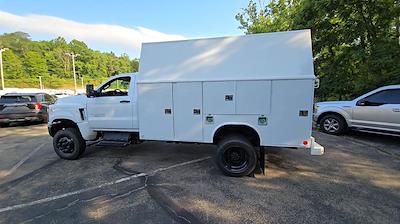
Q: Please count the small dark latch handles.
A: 4